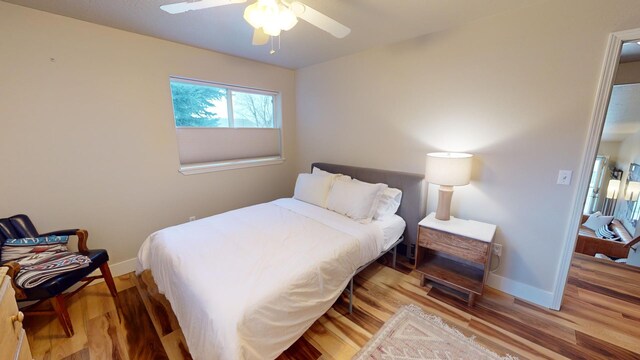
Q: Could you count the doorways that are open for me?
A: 1